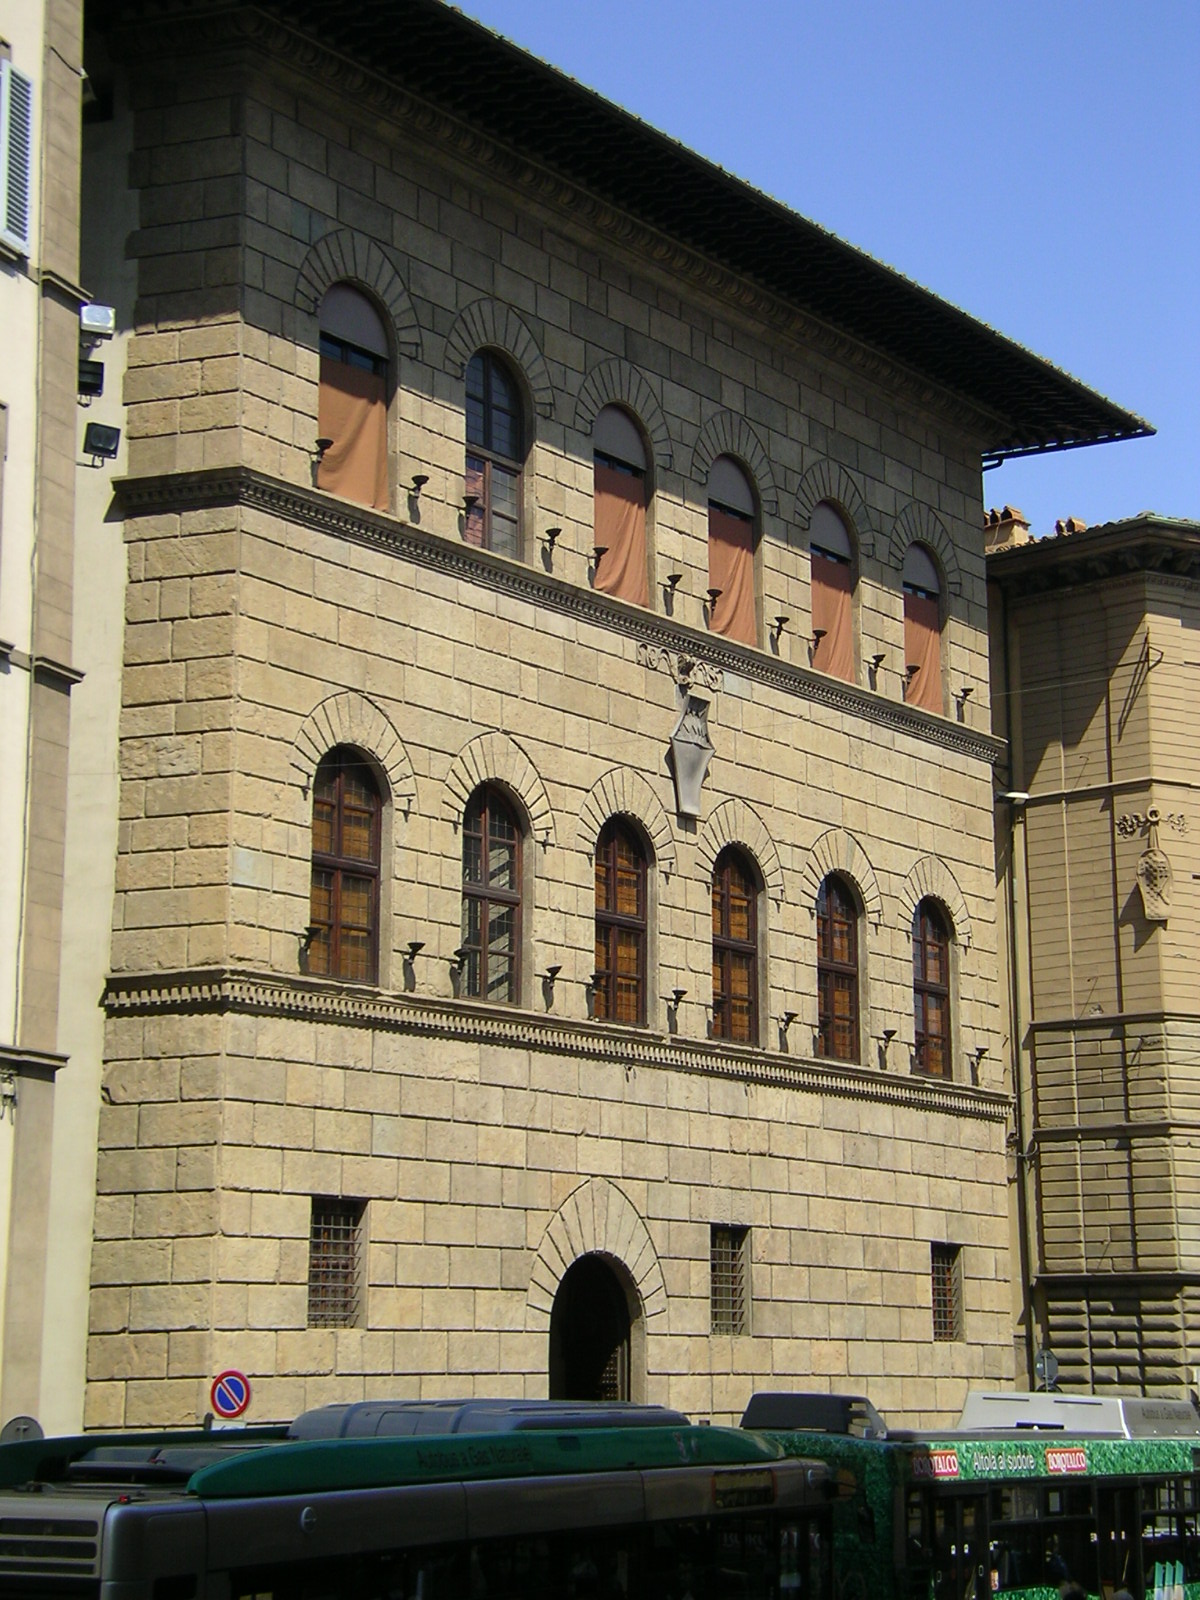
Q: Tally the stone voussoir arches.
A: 13